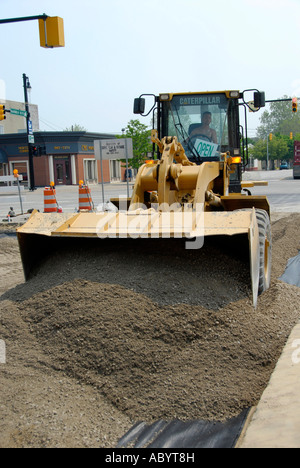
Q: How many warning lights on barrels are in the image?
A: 2